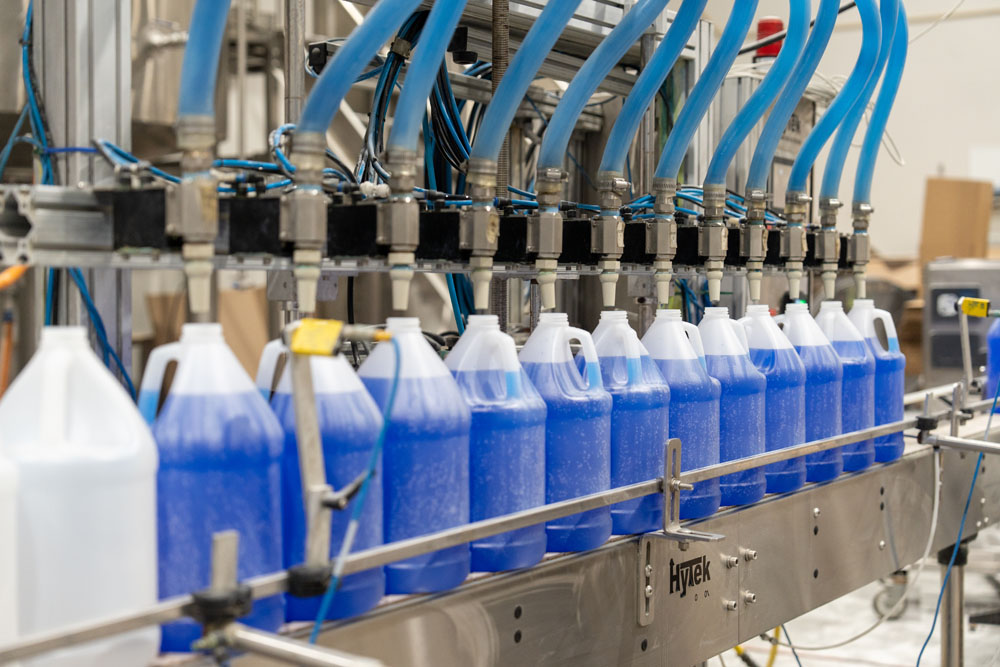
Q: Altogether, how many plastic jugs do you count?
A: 15